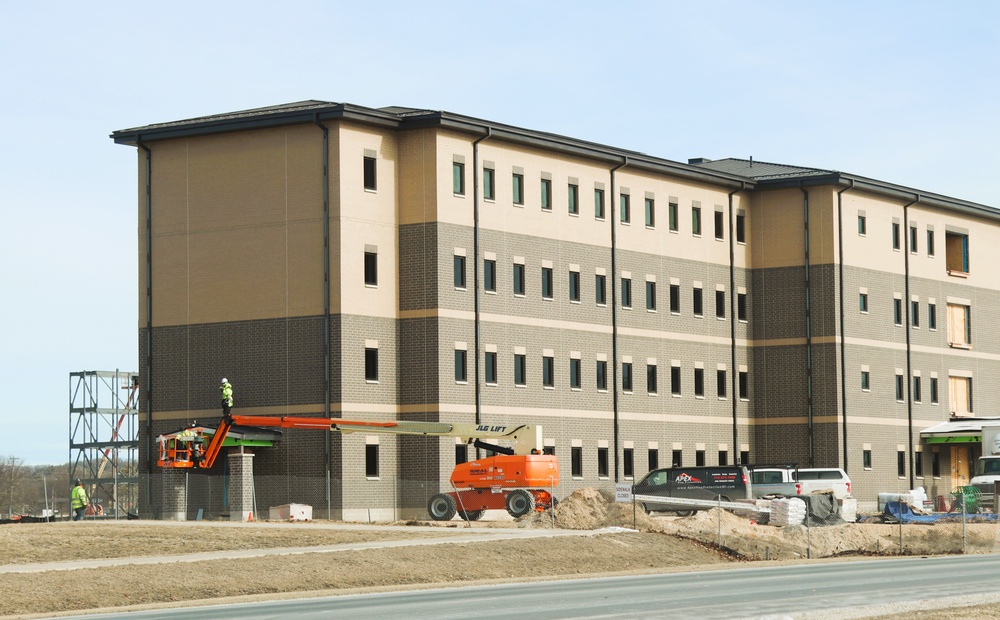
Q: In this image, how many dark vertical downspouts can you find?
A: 8